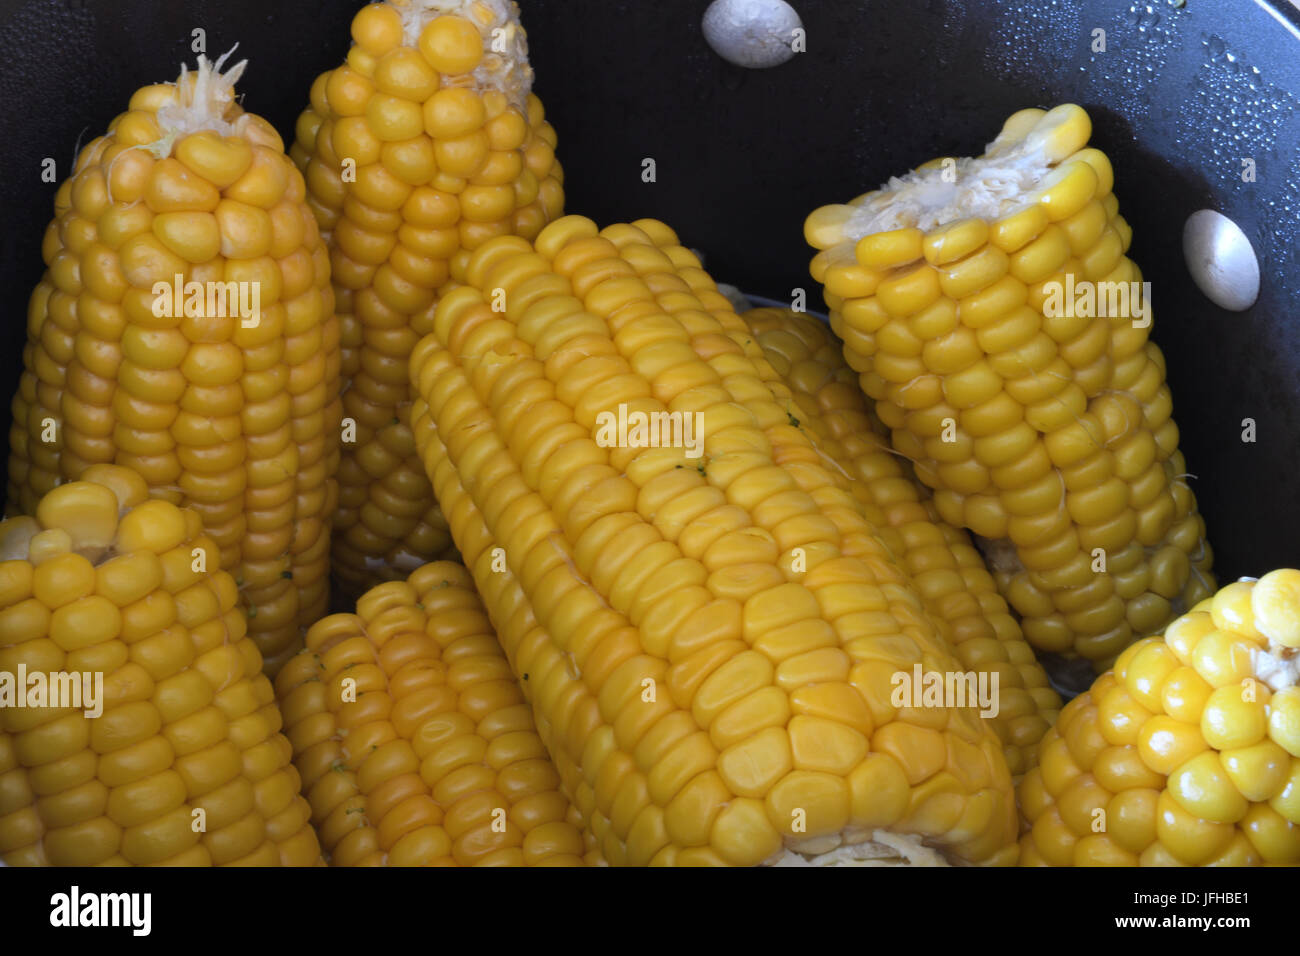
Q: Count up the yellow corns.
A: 8